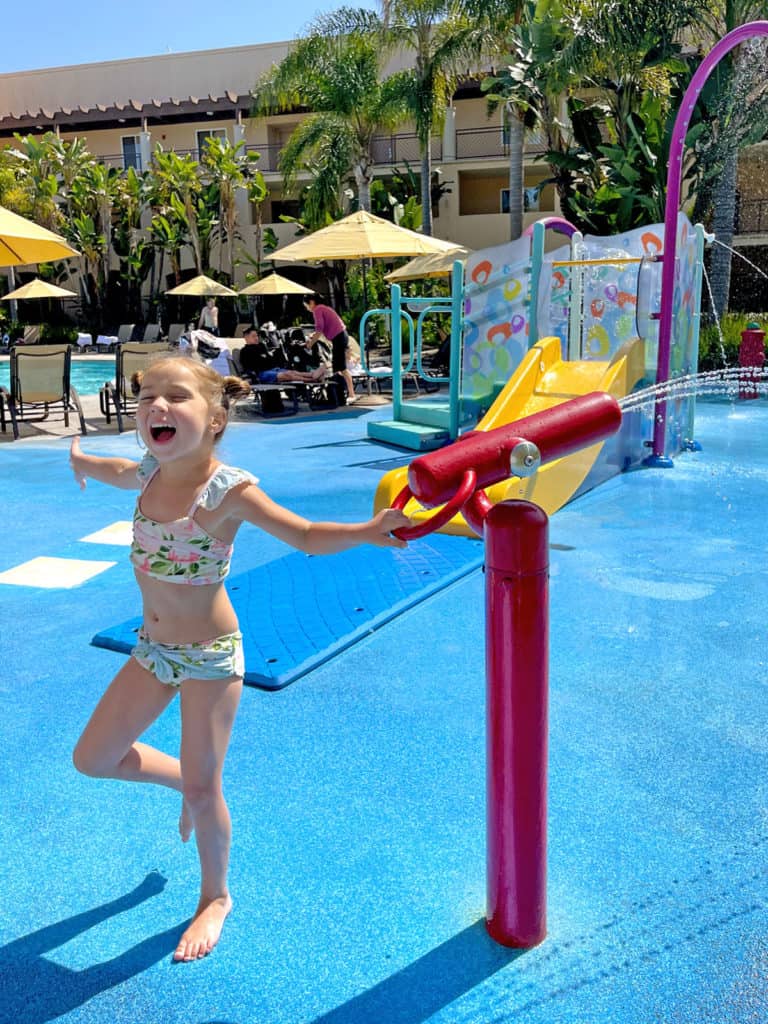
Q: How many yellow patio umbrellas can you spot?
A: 6